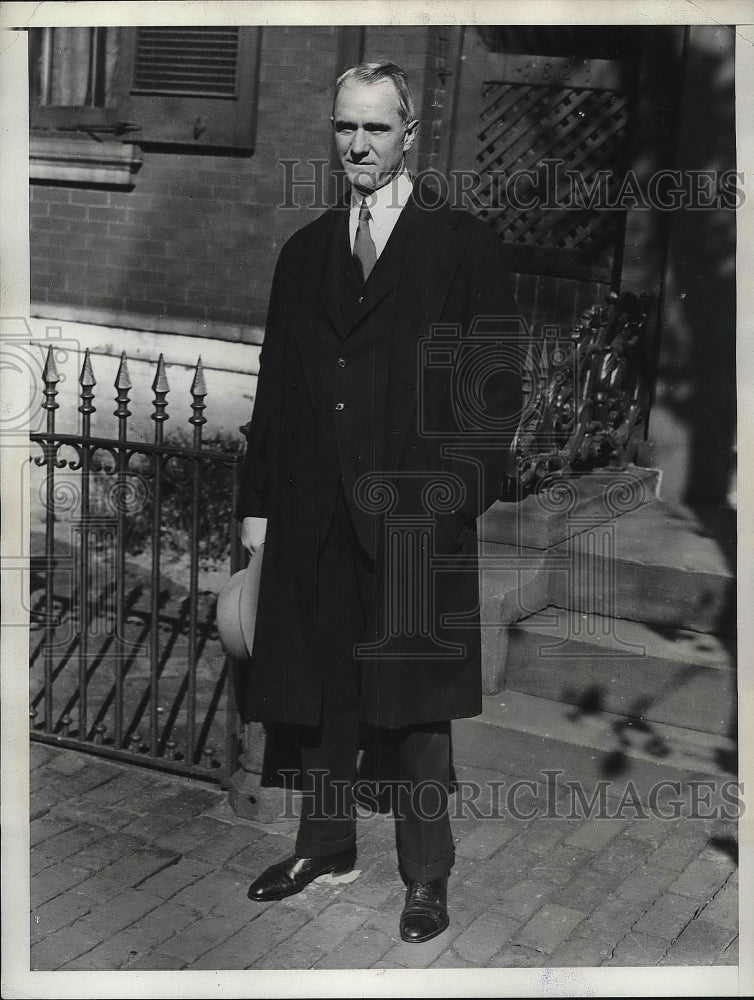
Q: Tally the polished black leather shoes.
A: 2